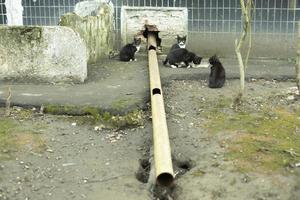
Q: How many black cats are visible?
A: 4